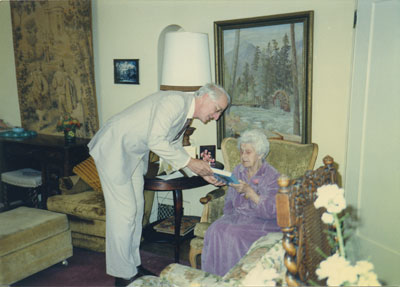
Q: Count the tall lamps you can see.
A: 1